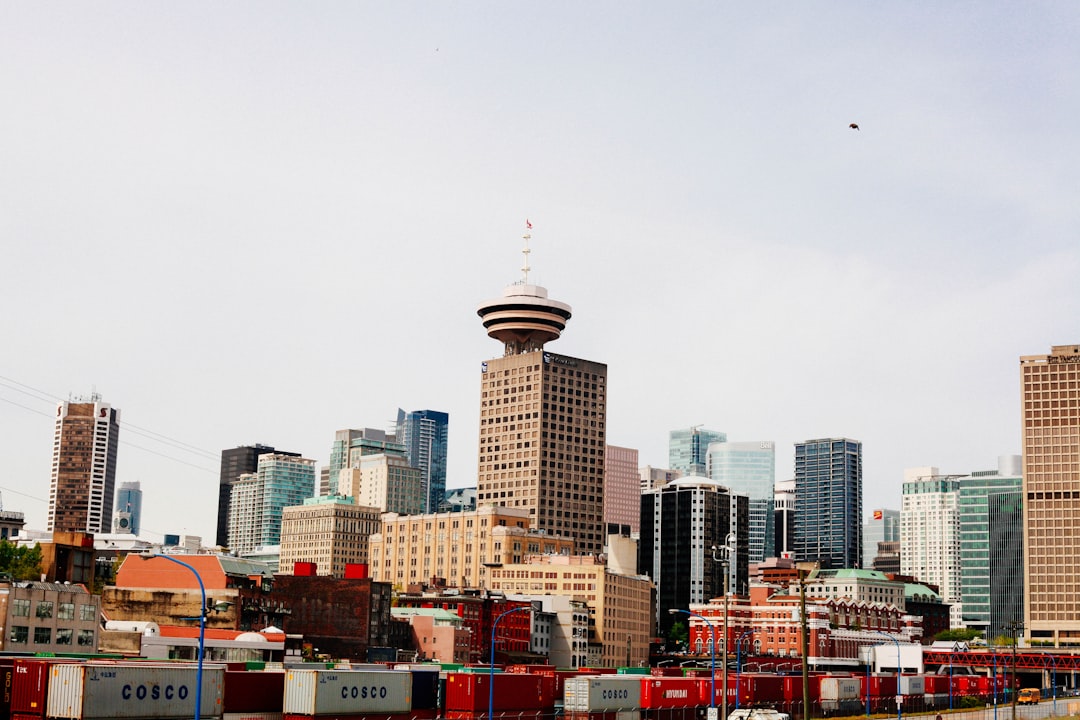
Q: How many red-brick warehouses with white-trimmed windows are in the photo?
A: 1